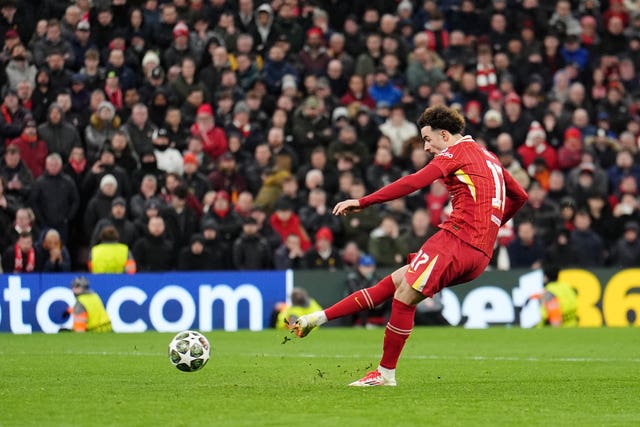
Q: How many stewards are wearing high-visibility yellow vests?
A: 4